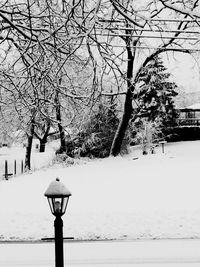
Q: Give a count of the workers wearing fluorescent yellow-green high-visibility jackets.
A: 0